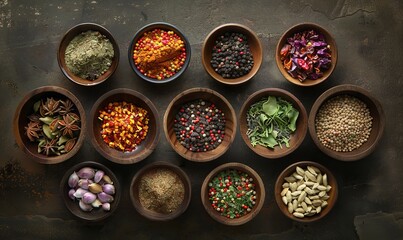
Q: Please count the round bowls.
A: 13